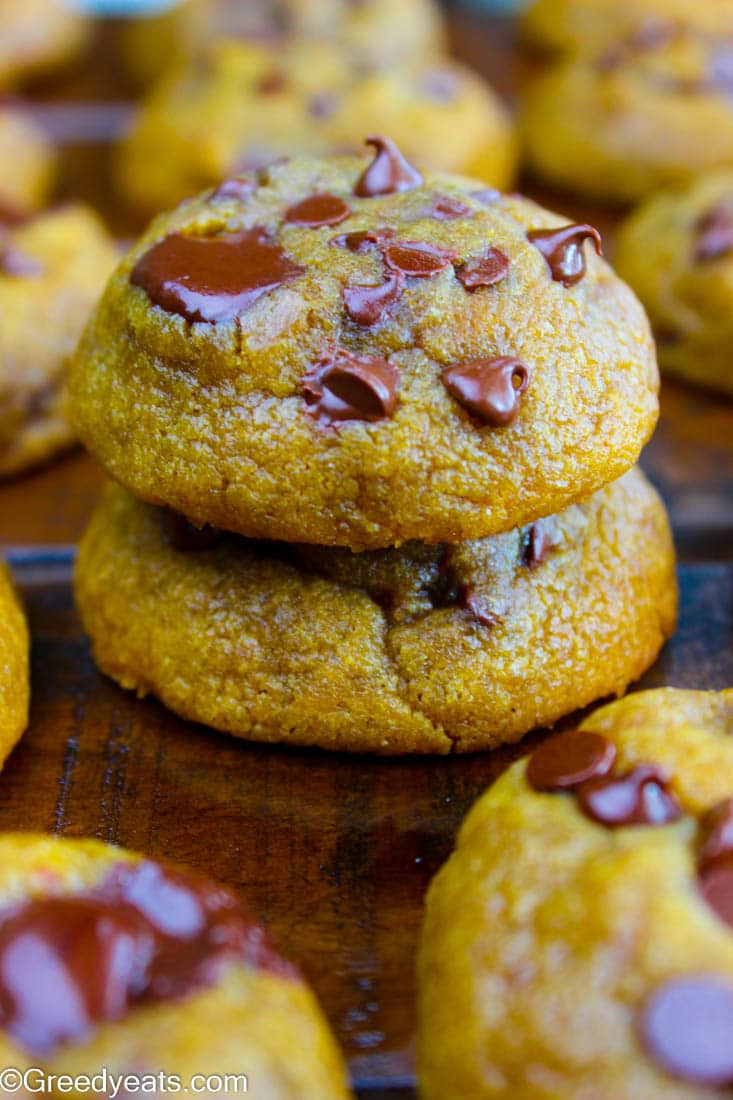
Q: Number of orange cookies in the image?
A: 13